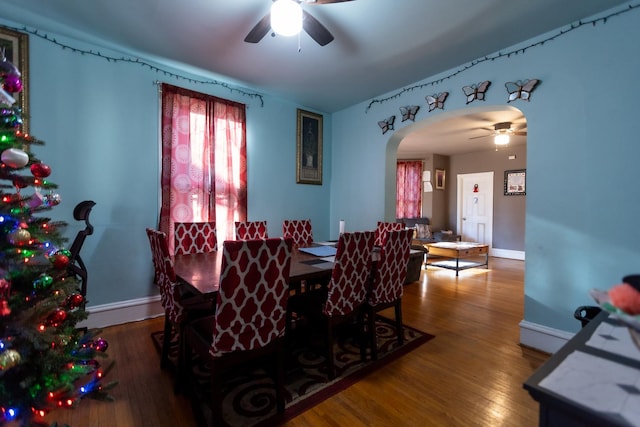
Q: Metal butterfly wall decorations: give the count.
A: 5